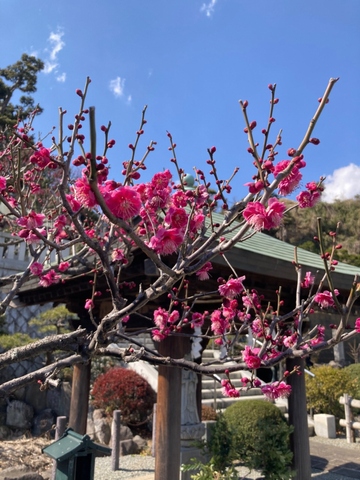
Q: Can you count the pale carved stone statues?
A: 1